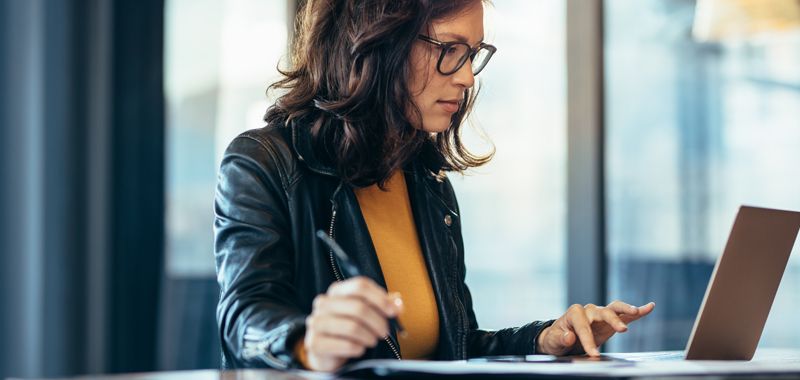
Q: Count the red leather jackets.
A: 0